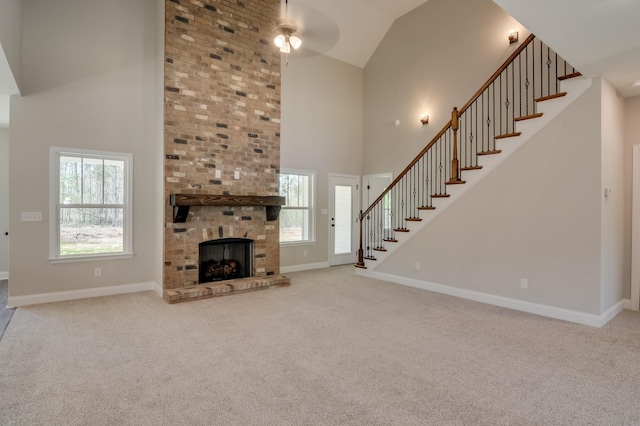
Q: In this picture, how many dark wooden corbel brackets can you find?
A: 2